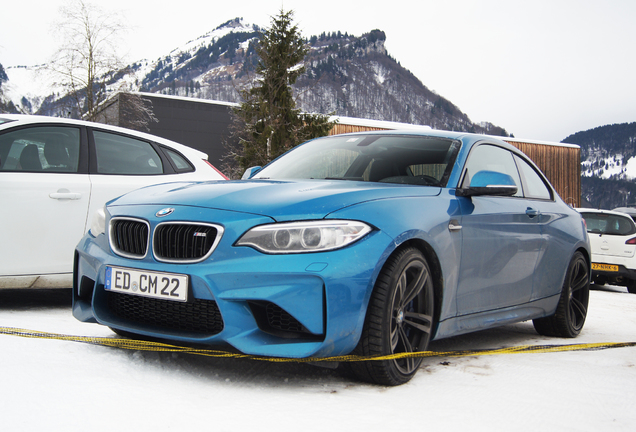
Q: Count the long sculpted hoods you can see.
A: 1